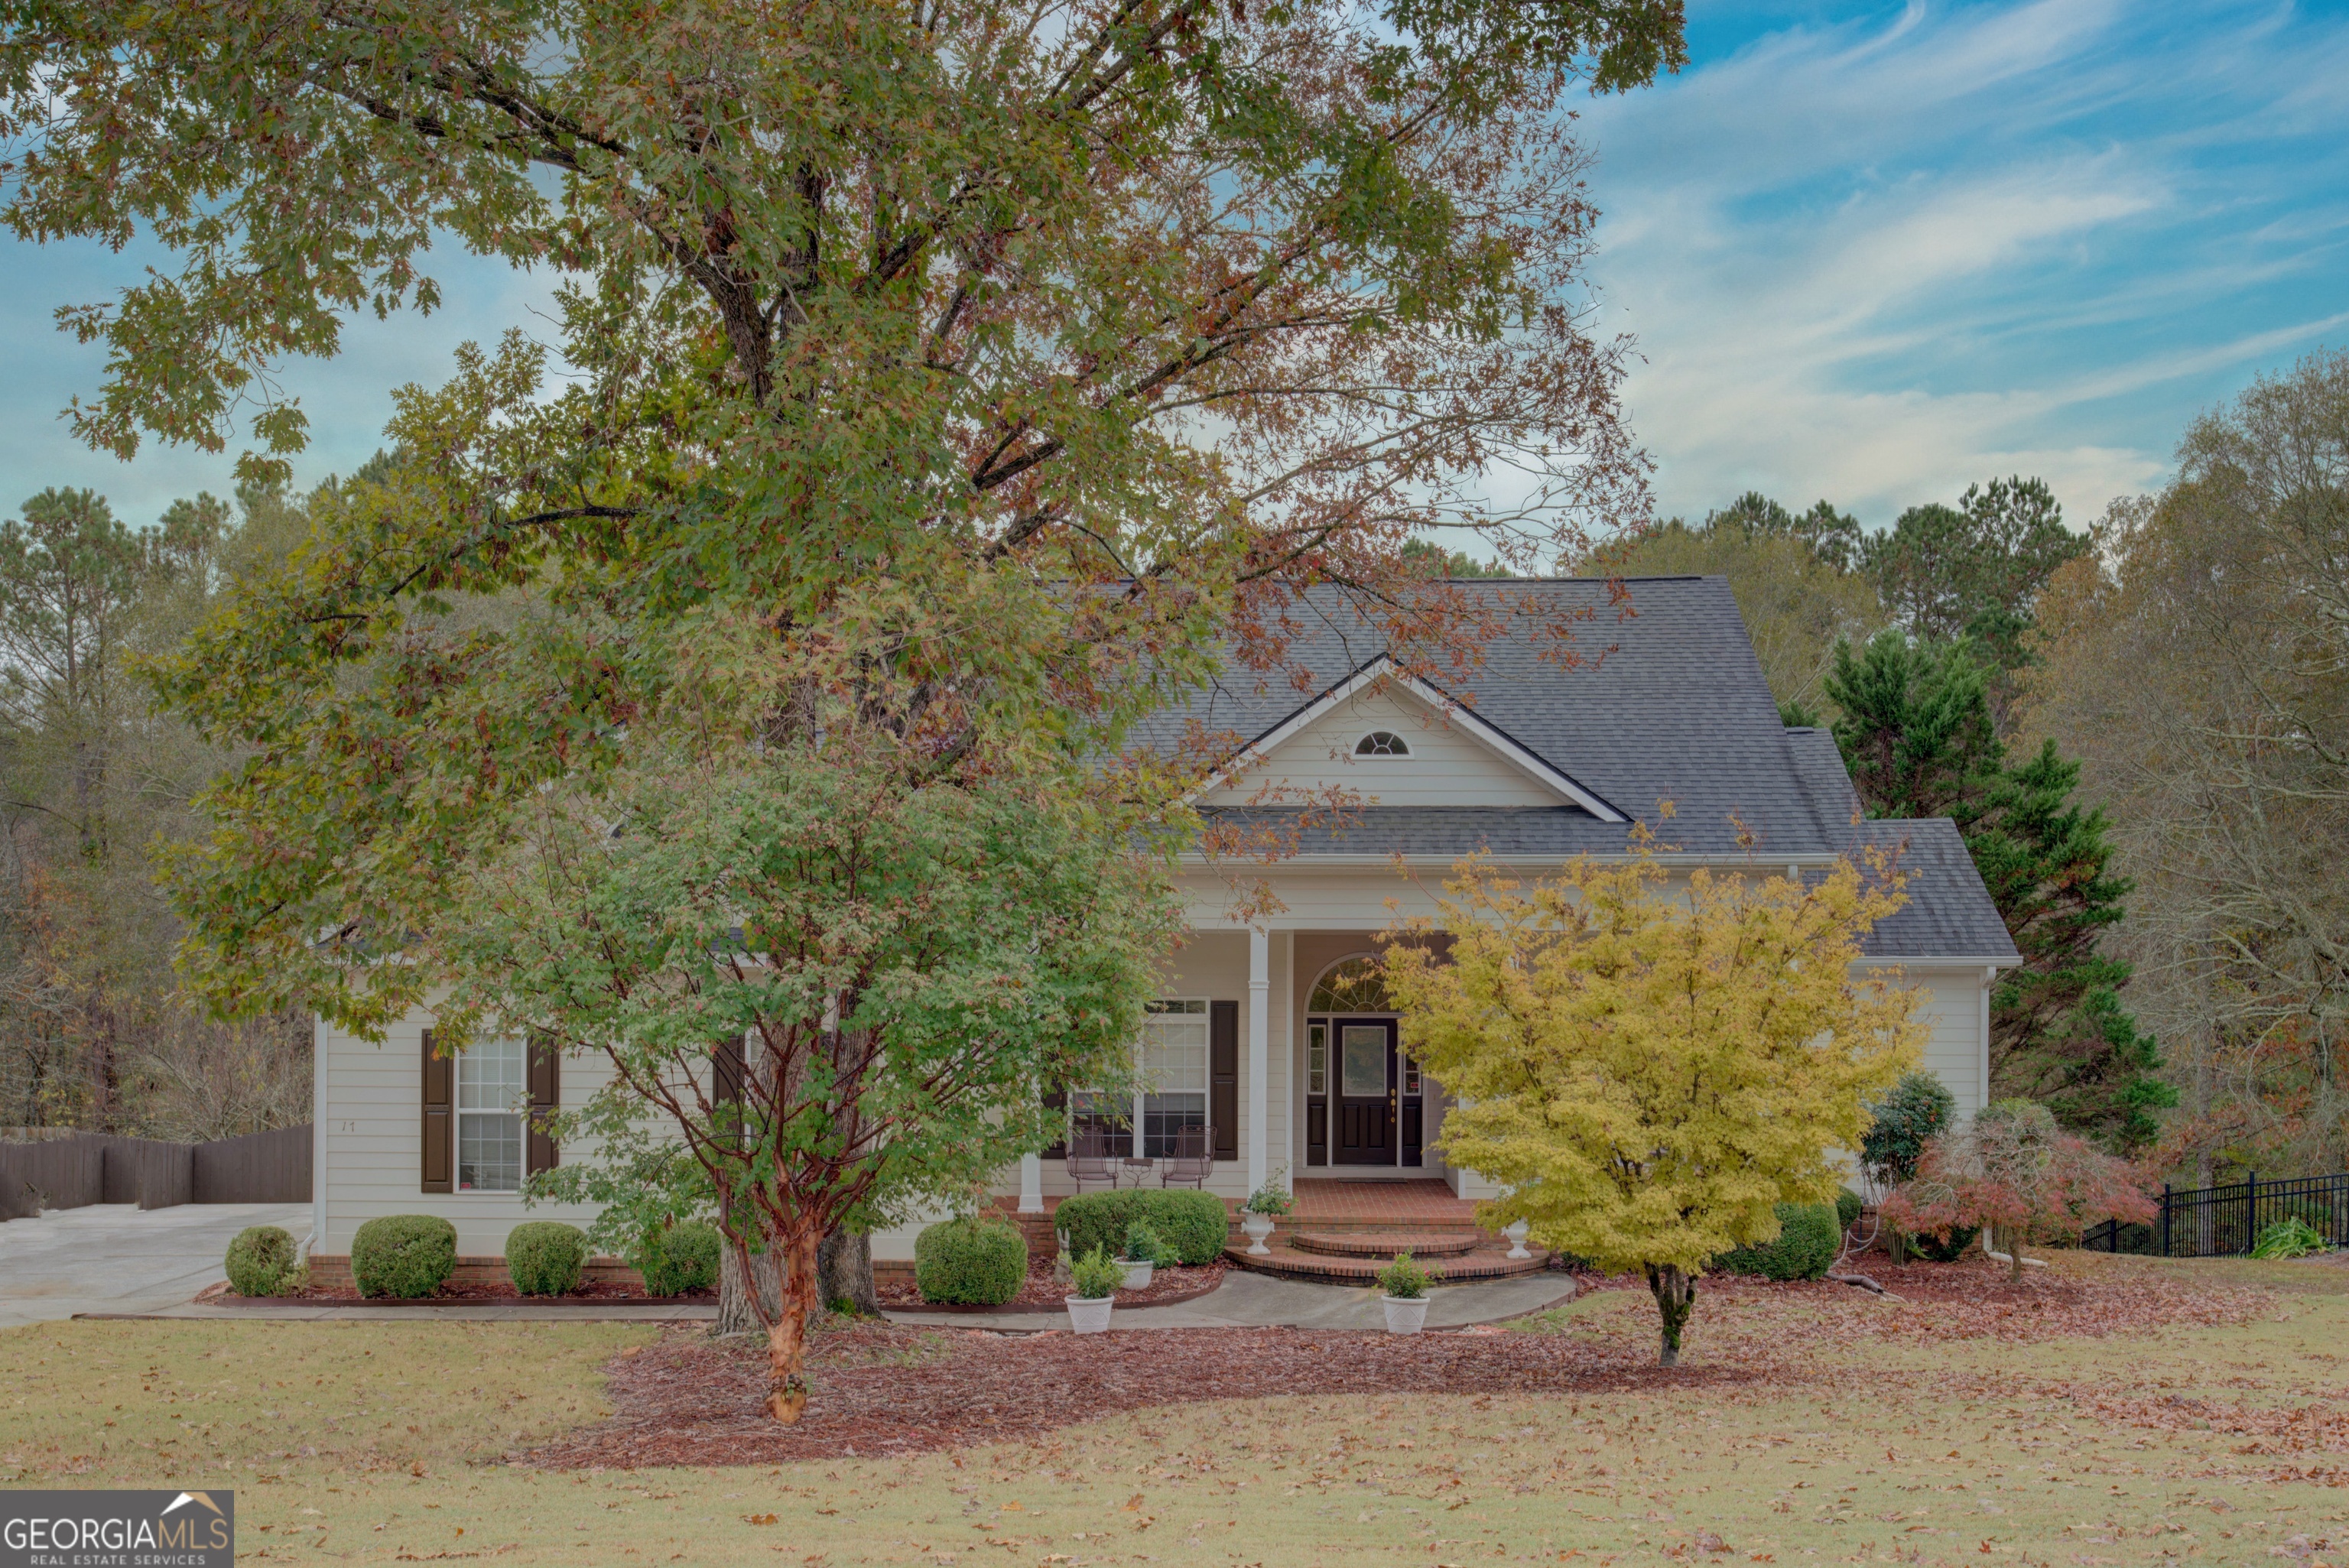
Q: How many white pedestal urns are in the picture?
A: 2